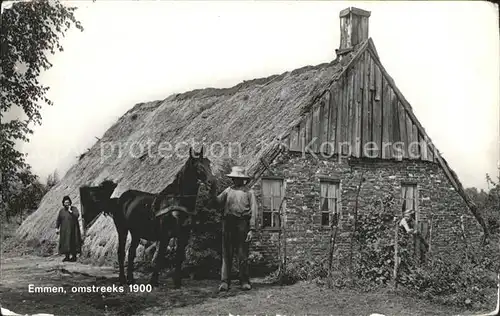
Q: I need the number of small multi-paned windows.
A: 3